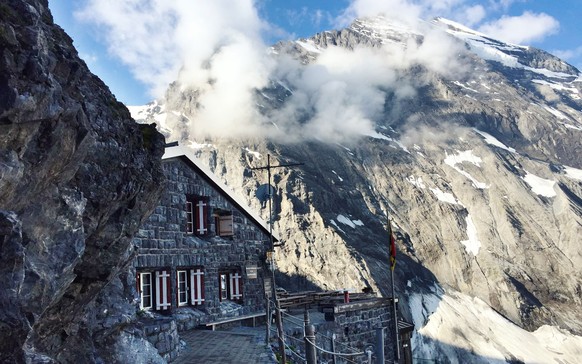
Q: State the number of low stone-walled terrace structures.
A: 1